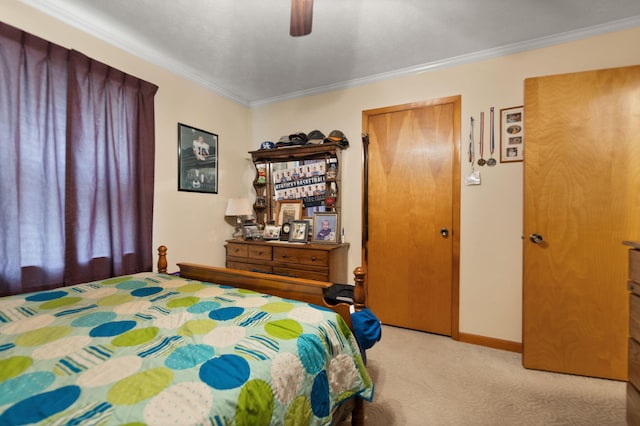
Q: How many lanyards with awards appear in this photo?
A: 2